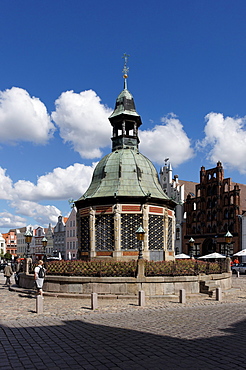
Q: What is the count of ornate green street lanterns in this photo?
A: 5